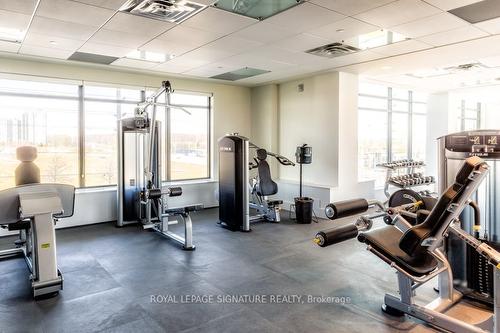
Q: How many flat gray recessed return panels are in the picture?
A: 3